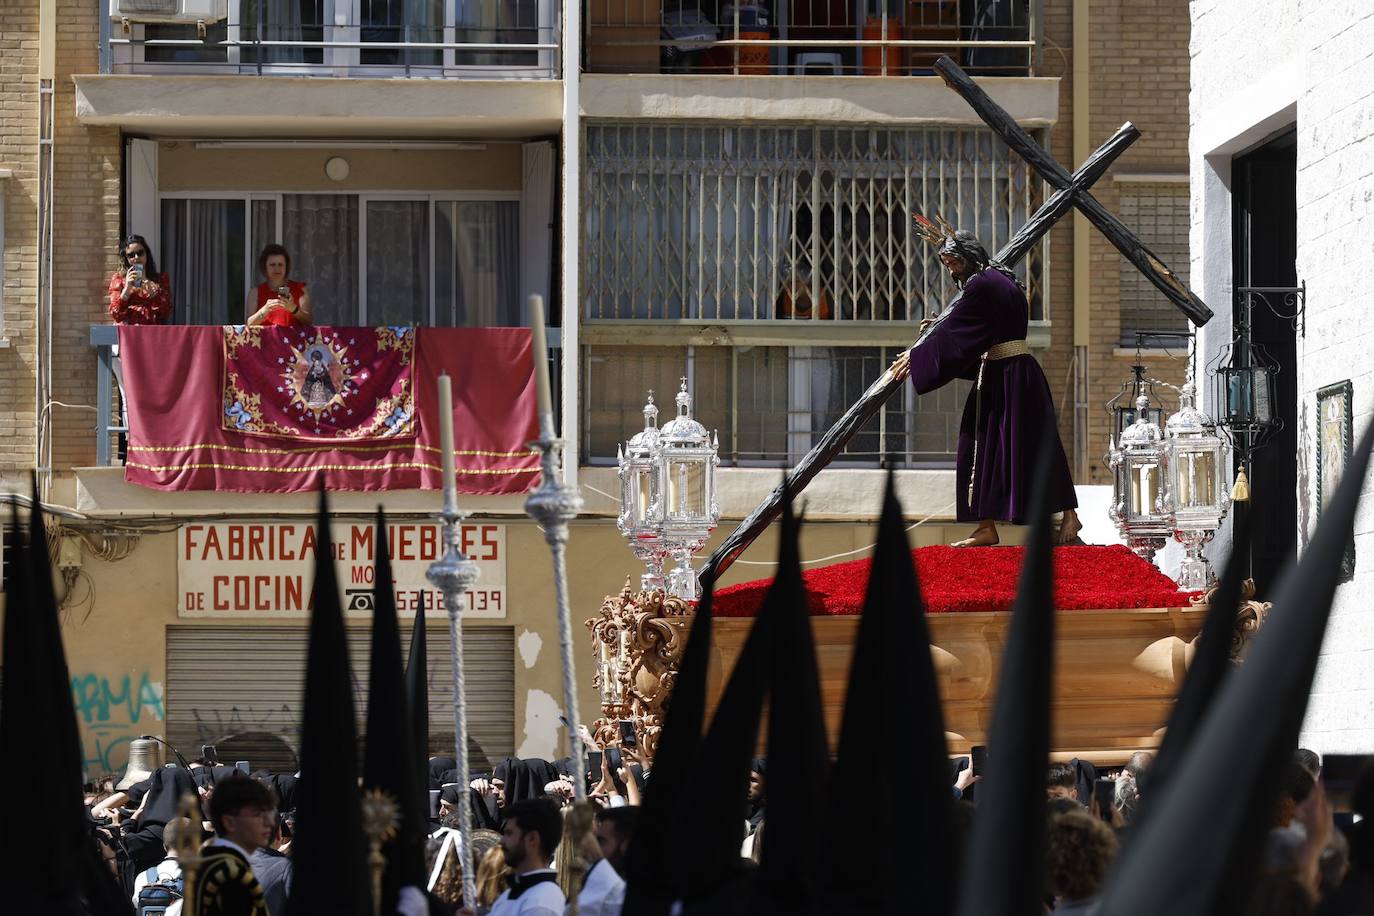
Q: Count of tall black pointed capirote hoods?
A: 12